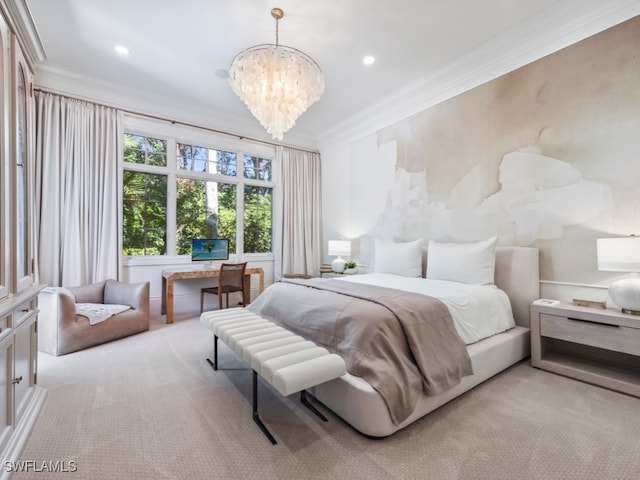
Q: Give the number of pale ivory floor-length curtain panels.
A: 2